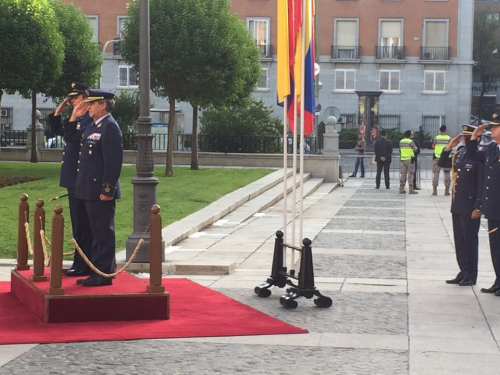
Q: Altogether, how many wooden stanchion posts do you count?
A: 4